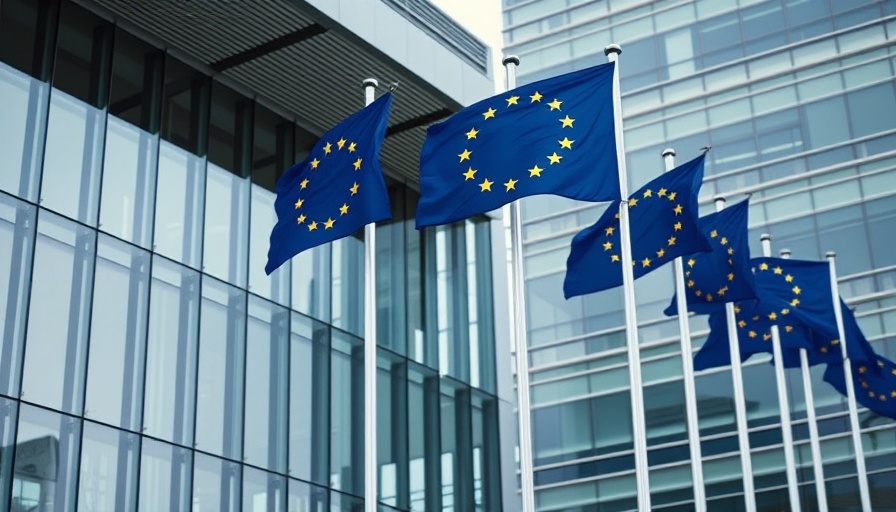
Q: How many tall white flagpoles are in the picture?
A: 8